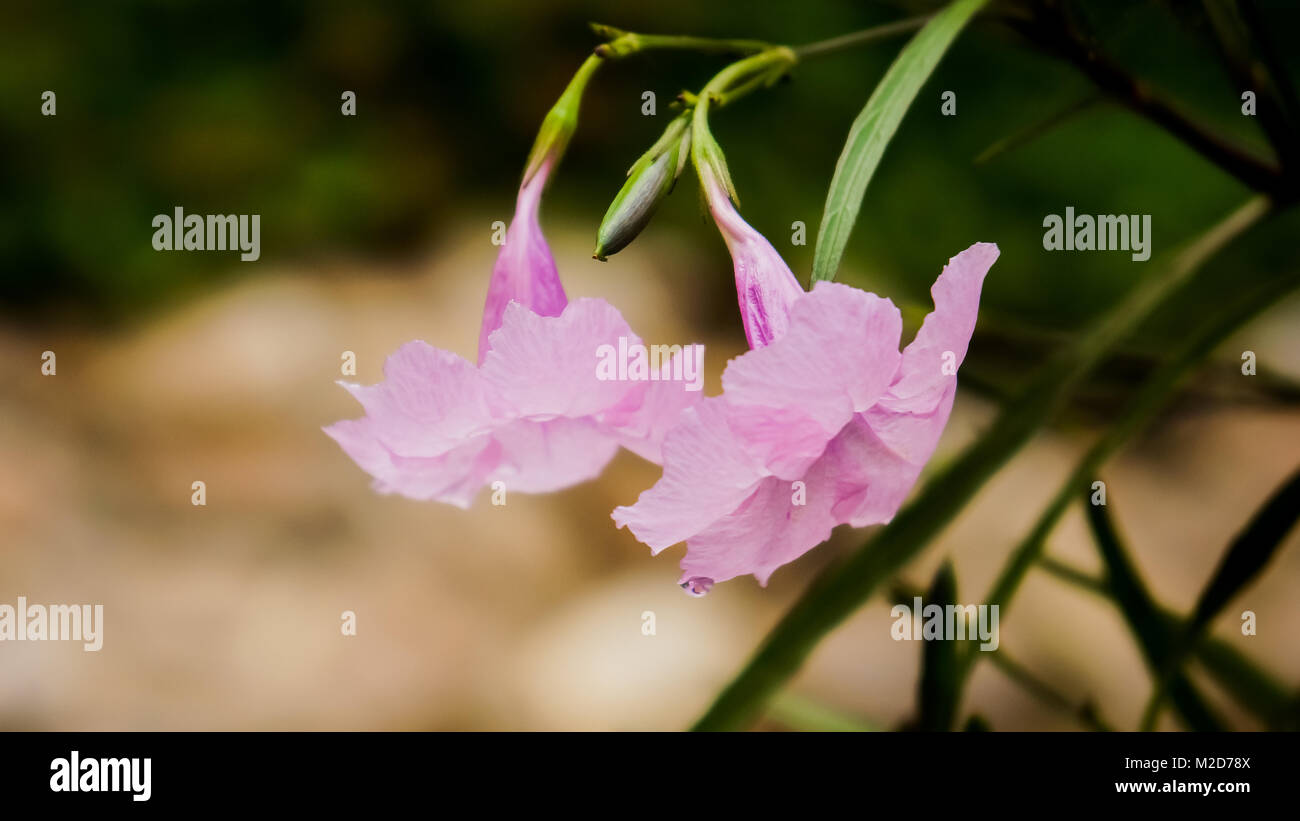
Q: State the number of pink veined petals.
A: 10